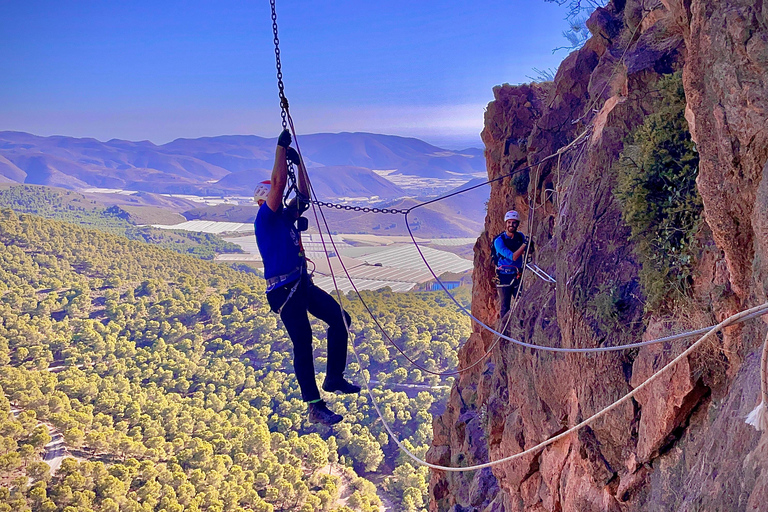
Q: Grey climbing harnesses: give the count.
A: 1